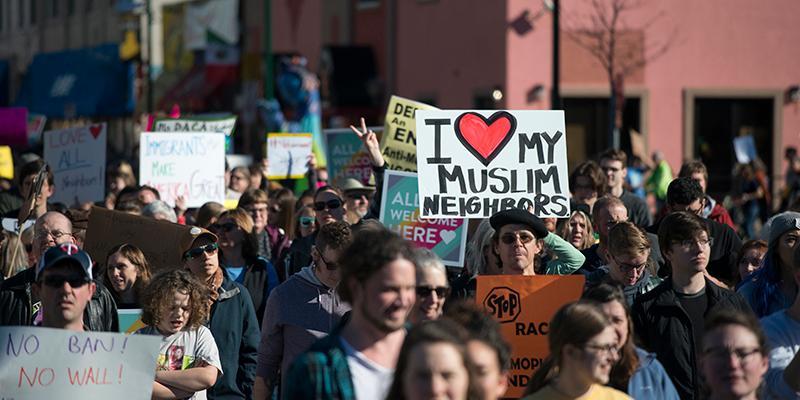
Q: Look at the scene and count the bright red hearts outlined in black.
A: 1